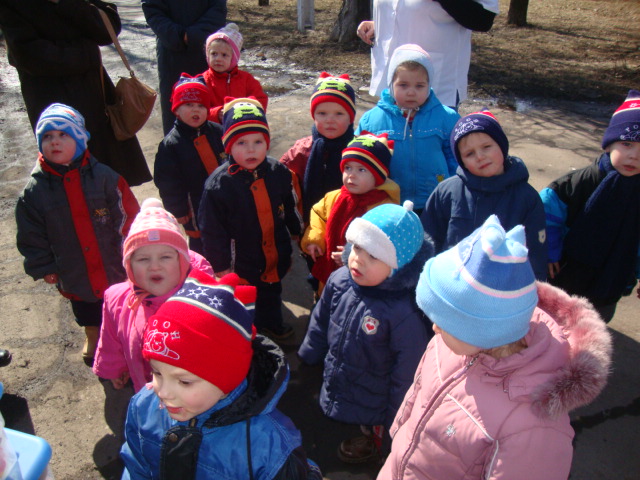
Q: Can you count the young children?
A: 13